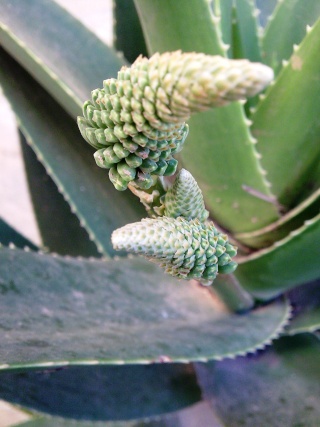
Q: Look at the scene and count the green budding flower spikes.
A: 3